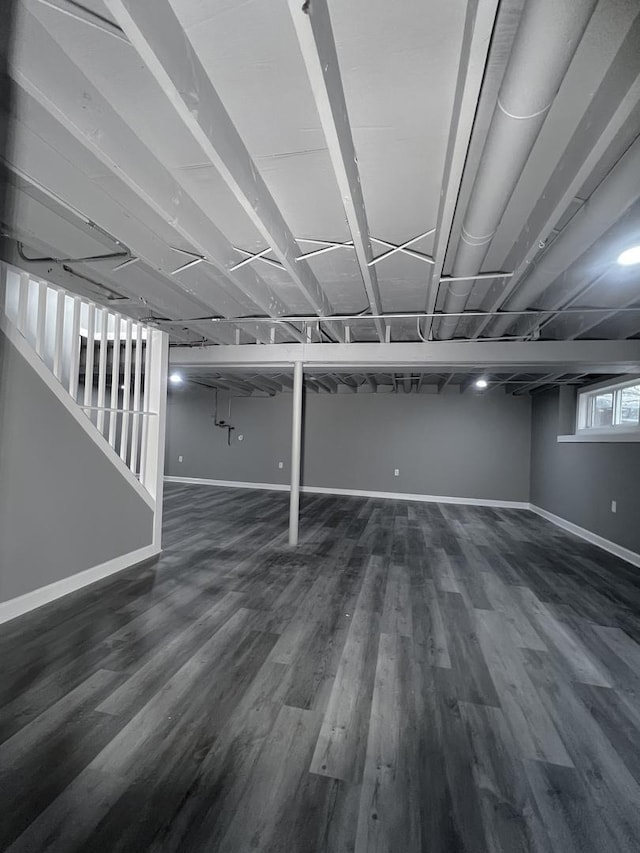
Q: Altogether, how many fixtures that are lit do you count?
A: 3